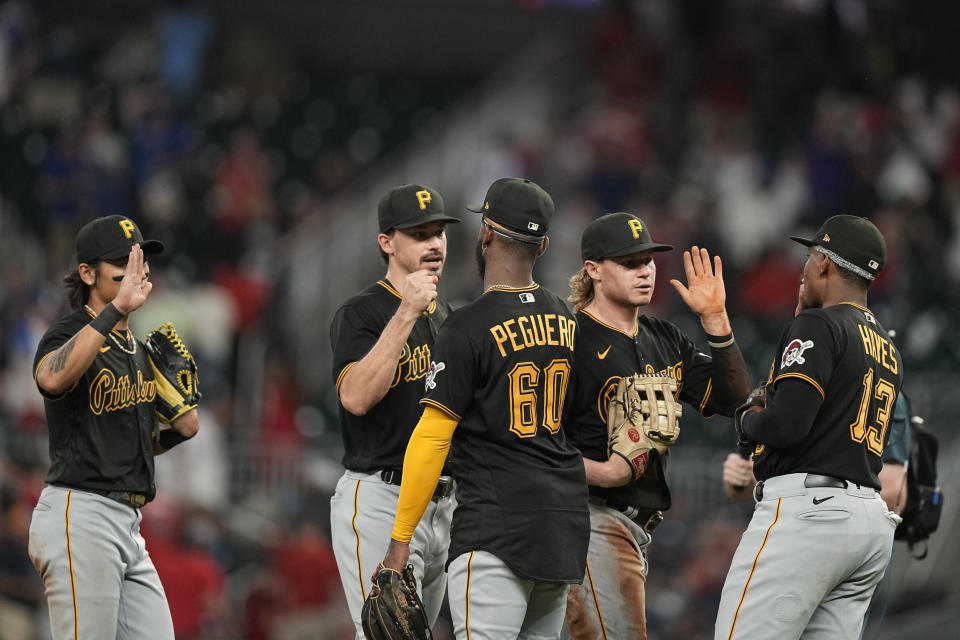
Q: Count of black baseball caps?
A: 5